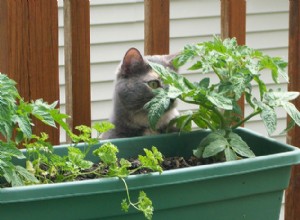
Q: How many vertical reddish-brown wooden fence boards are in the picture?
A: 5